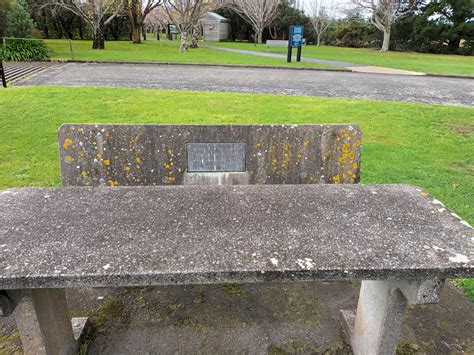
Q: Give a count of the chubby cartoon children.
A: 0